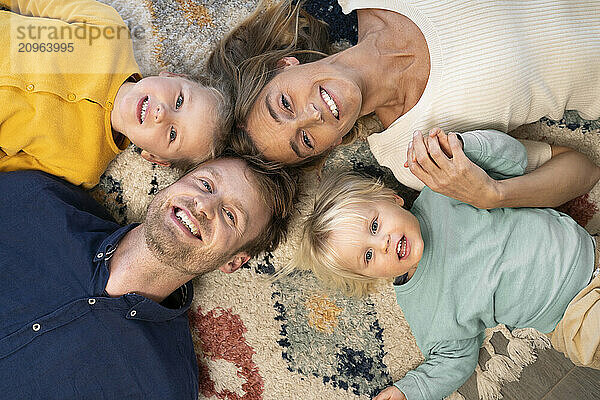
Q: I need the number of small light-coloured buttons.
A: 4